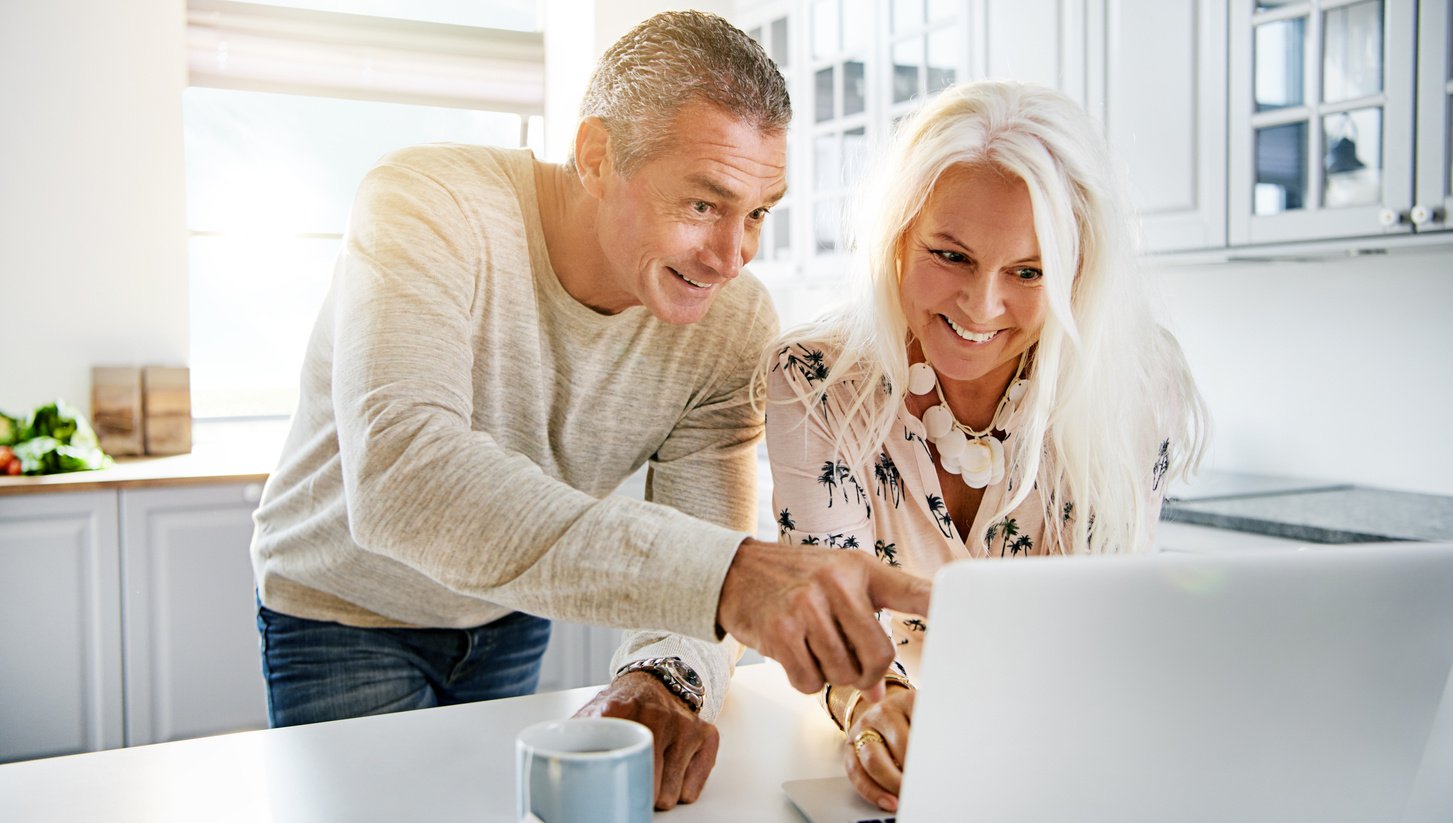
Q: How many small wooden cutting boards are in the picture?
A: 2